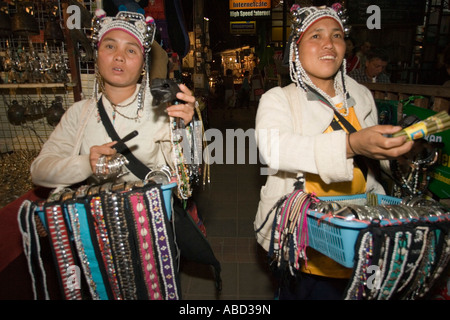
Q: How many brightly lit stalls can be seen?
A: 1